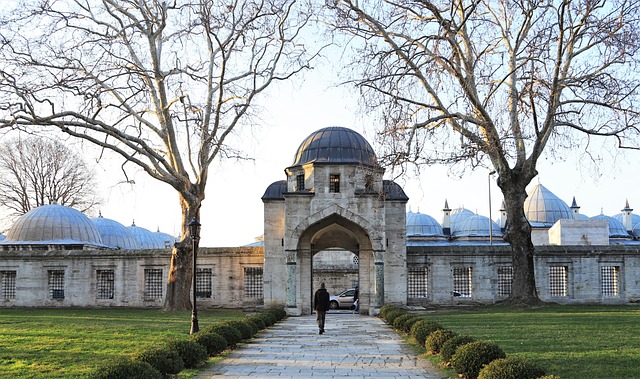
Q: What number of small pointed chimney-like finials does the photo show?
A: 4